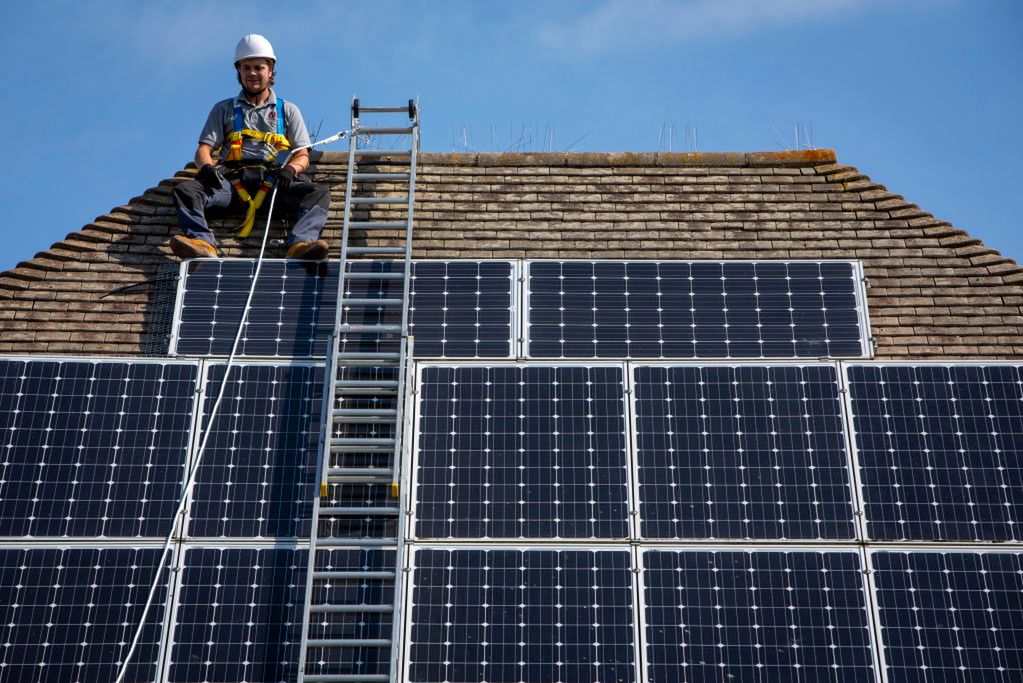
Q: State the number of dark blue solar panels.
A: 12